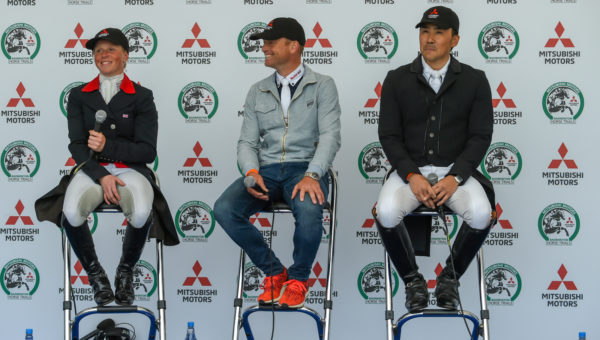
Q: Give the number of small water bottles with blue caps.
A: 3